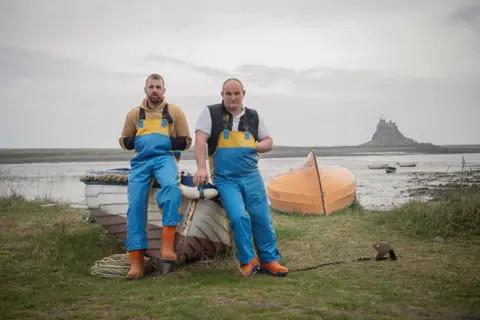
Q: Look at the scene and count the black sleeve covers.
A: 2